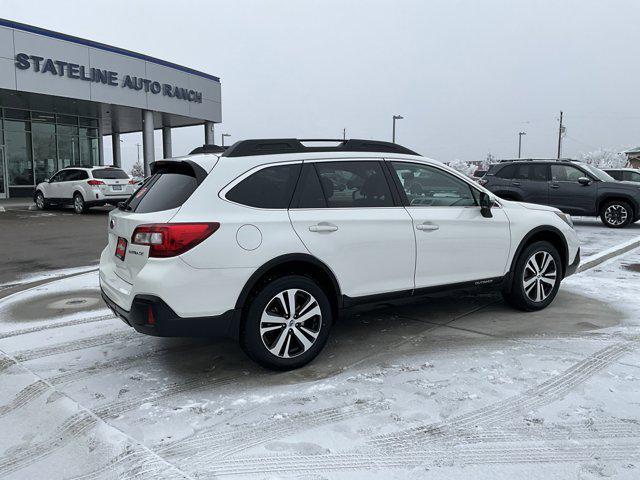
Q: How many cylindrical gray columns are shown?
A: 4